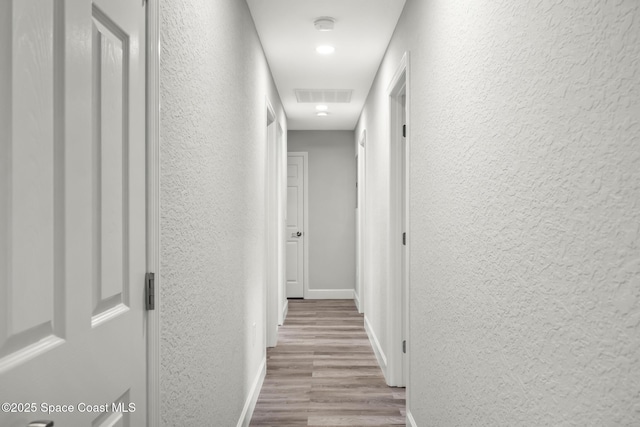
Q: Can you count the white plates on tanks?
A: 0